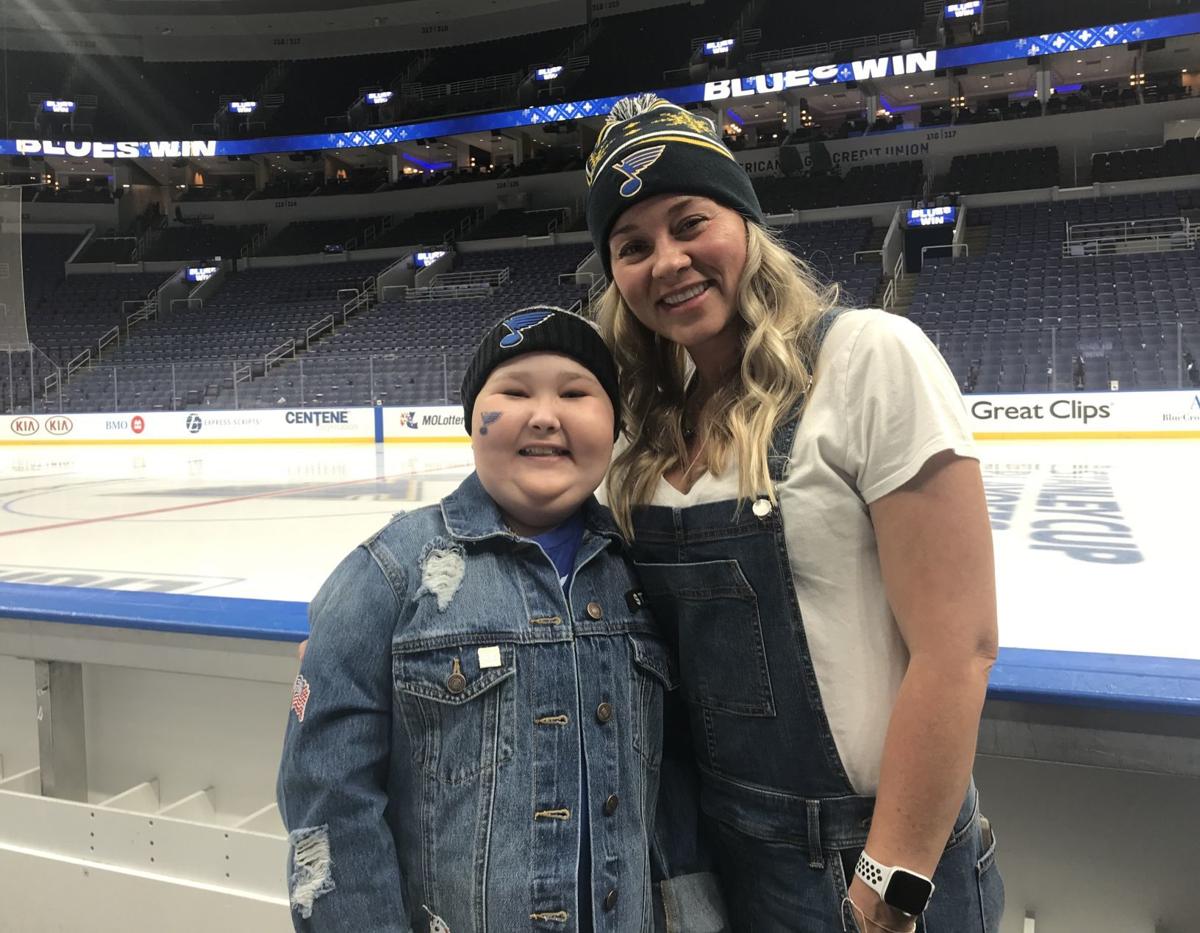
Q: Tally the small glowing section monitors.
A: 9